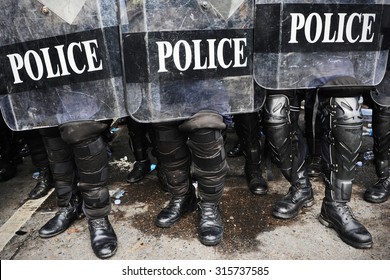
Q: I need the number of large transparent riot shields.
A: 3